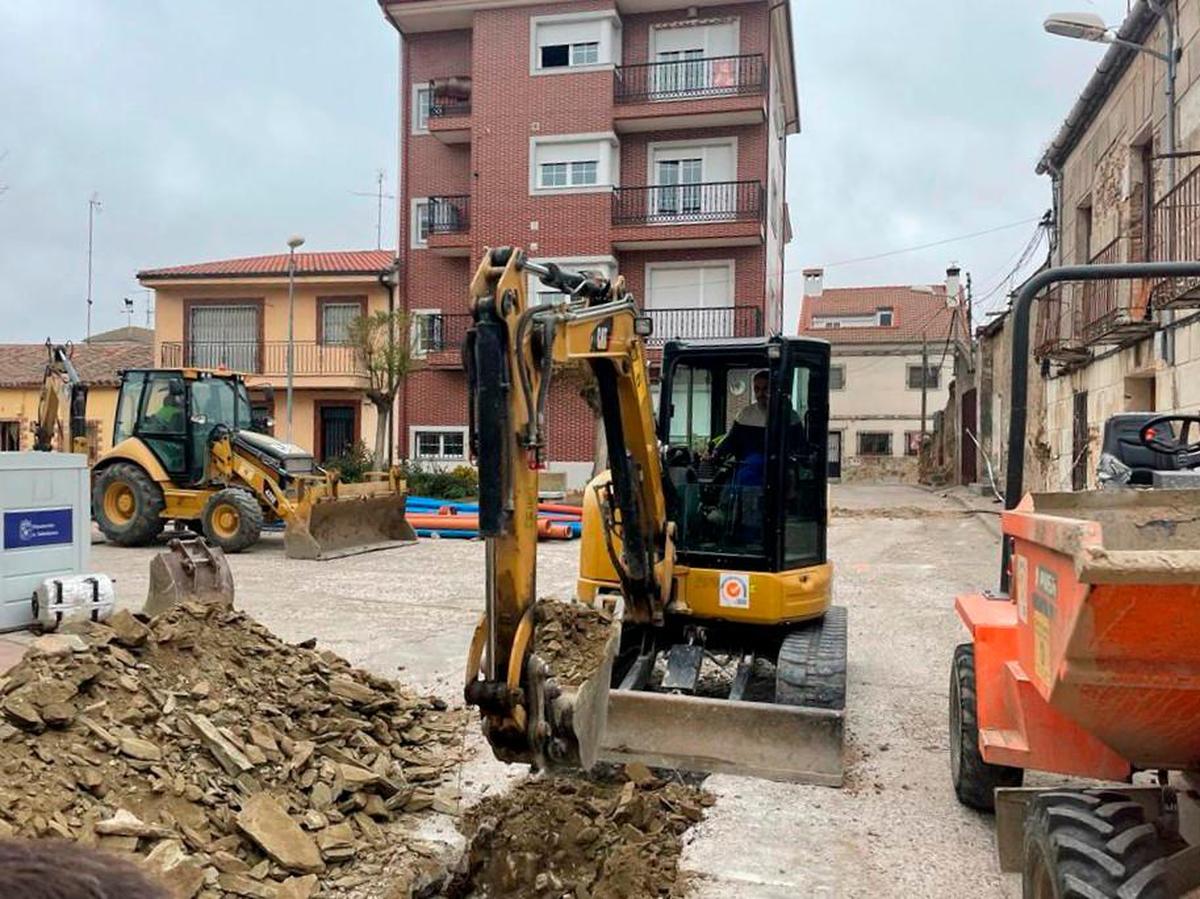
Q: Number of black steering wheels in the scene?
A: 1